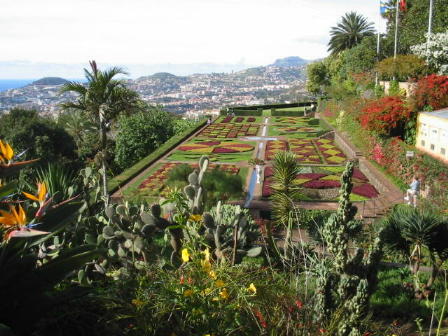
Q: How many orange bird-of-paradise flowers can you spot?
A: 3